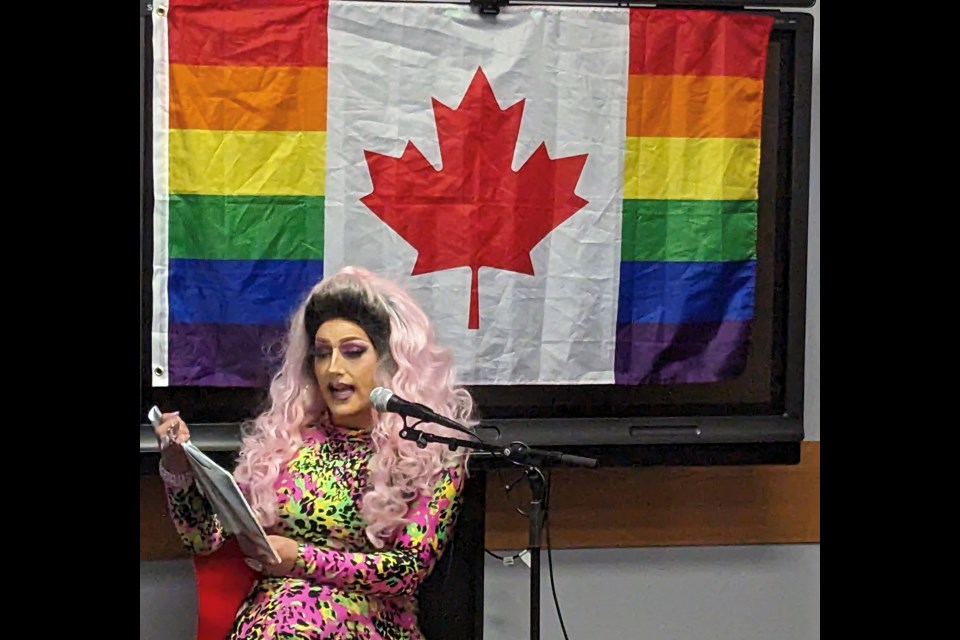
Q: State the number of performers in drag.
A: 1